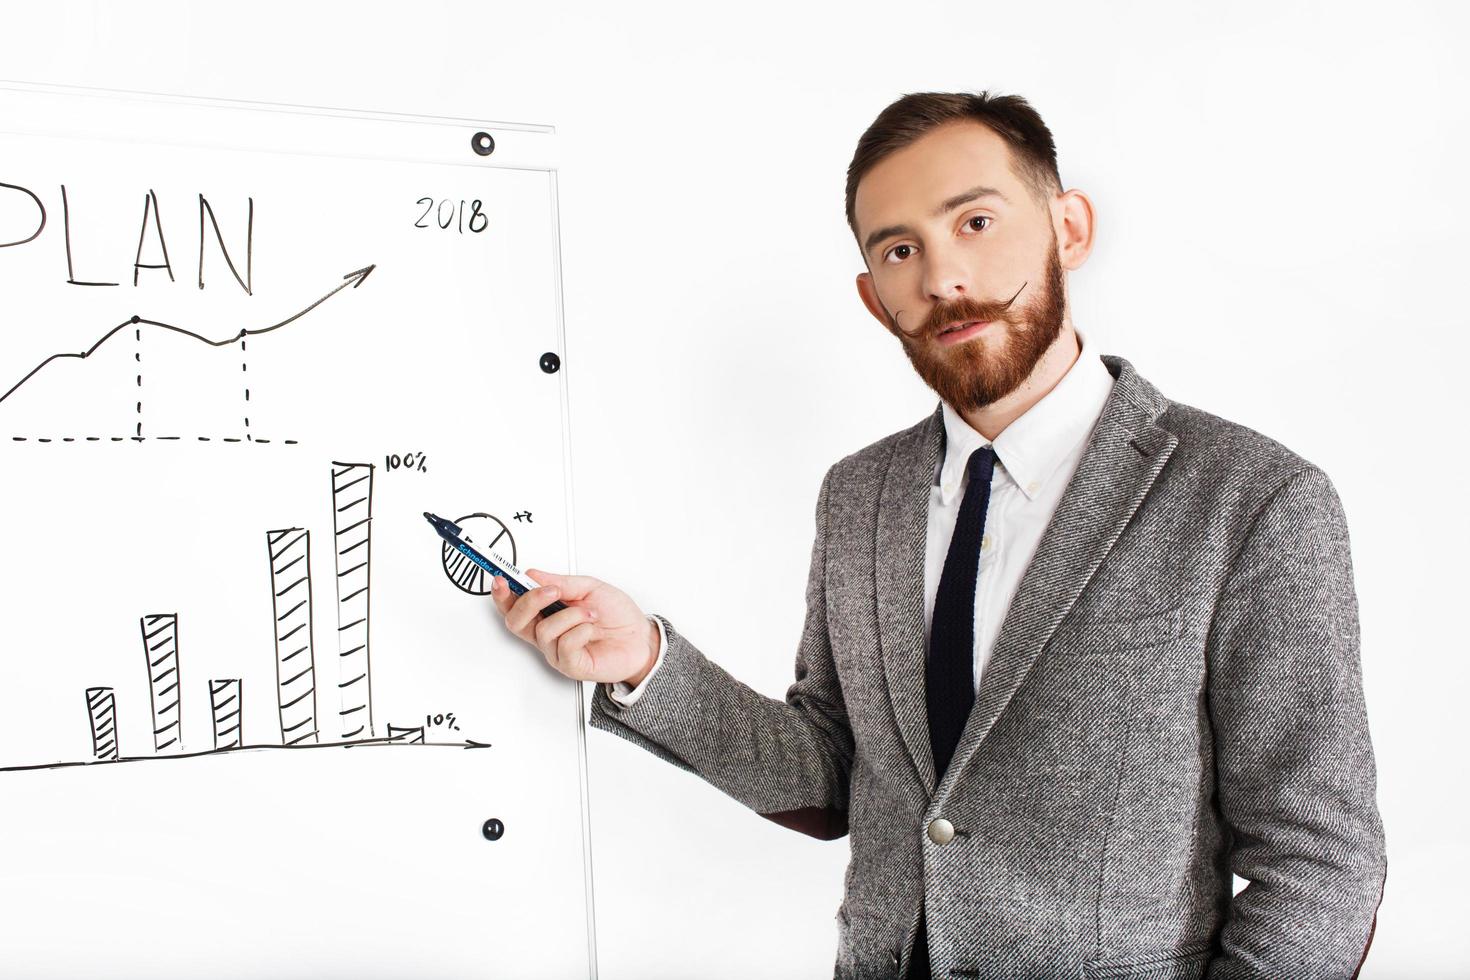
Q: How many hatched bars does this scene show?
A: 6